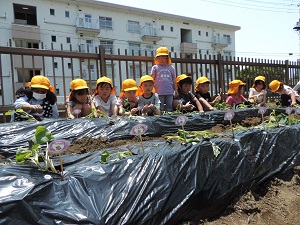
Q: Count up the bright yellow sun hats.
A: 11